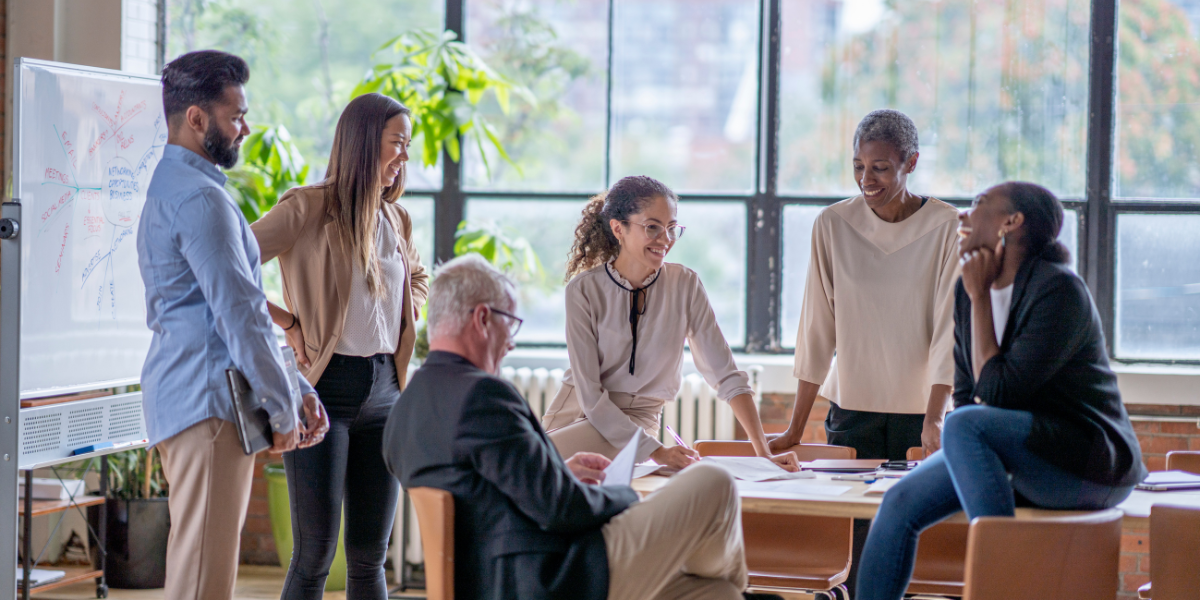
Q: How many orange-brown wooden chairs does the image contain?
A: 6